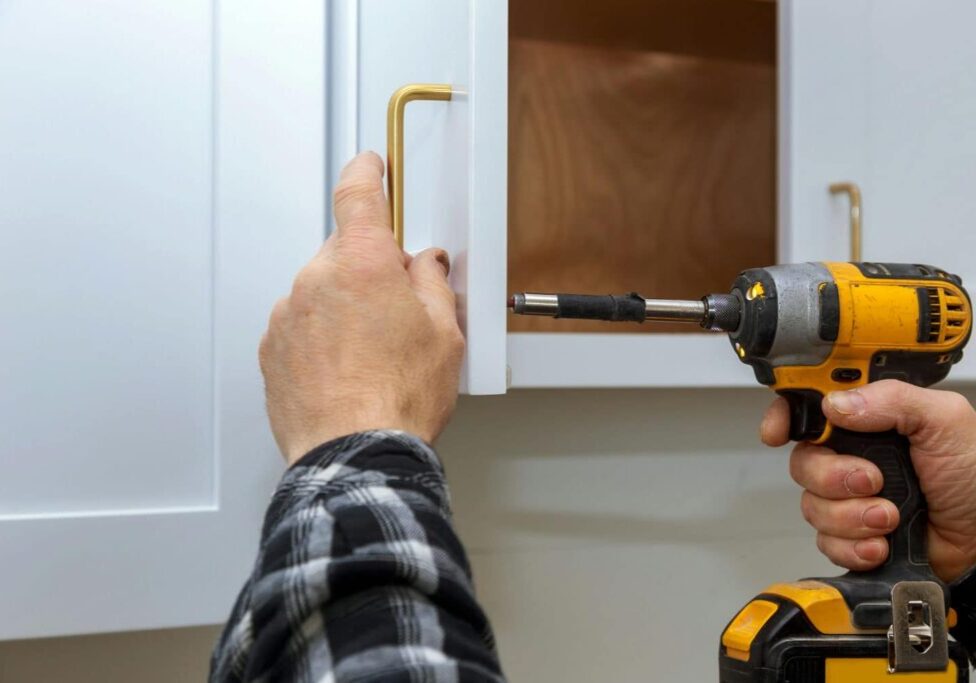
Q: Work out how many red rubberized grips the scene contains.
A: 0